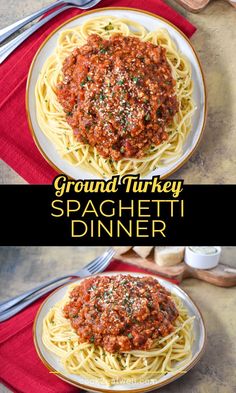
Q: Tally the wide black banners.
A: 1